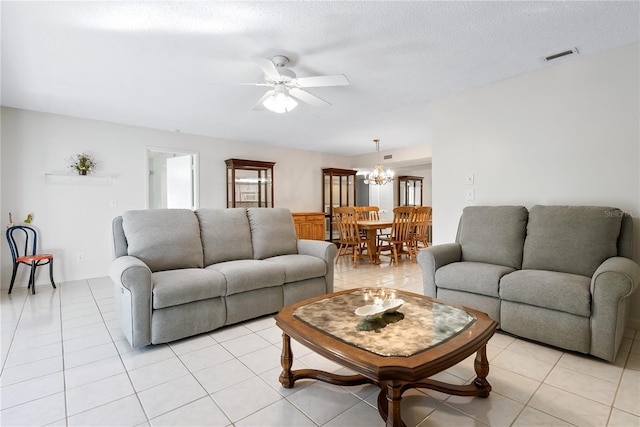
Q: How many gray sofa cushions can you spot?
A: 10